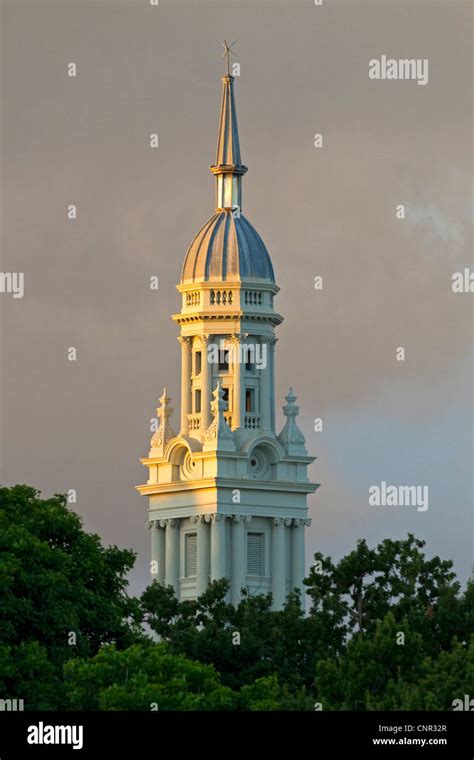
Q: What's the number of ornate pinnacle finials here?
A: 3